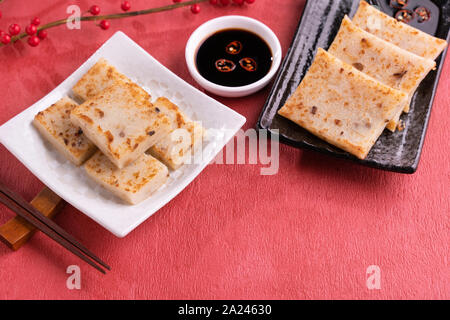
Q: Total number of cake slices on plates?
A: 8